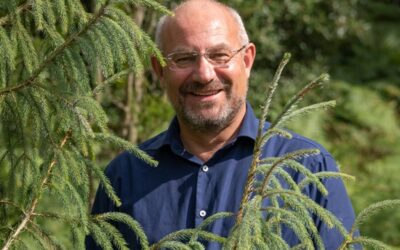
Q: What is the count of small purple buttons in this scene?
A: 0